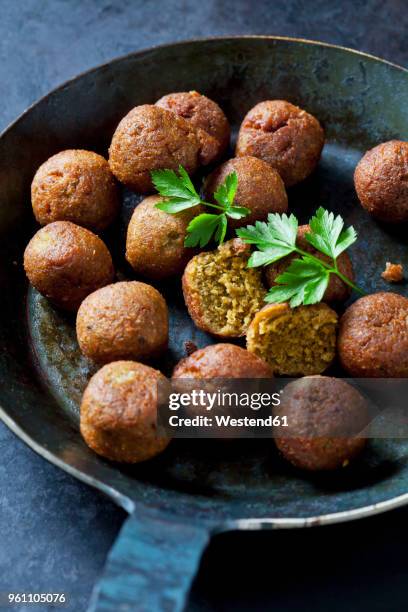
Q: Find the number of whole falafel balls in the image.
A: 14